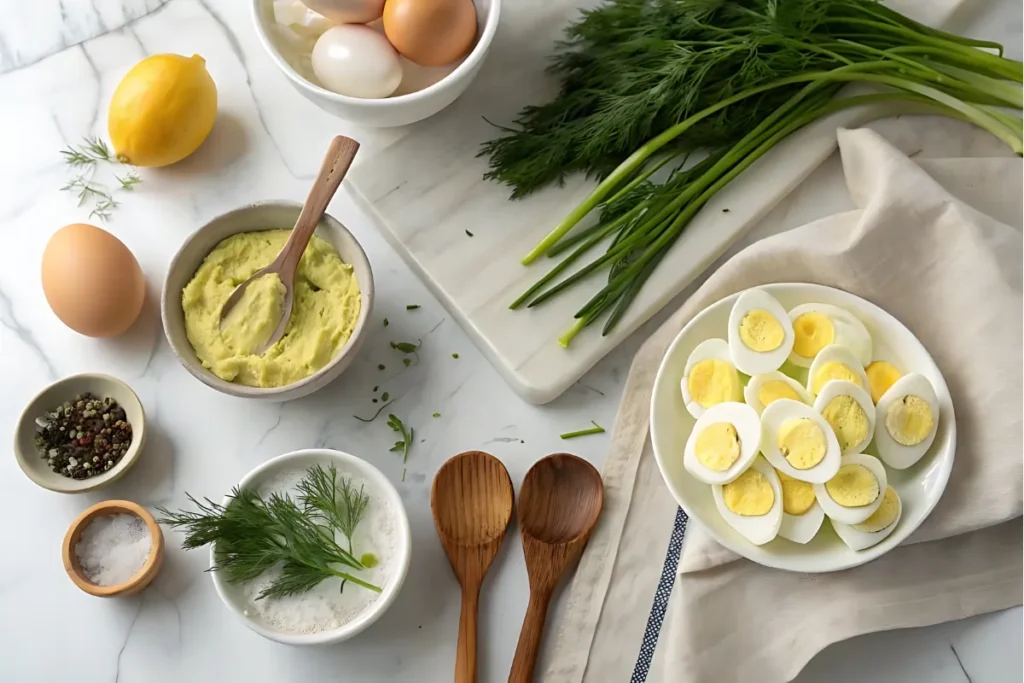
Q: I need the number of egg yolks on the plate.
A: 14